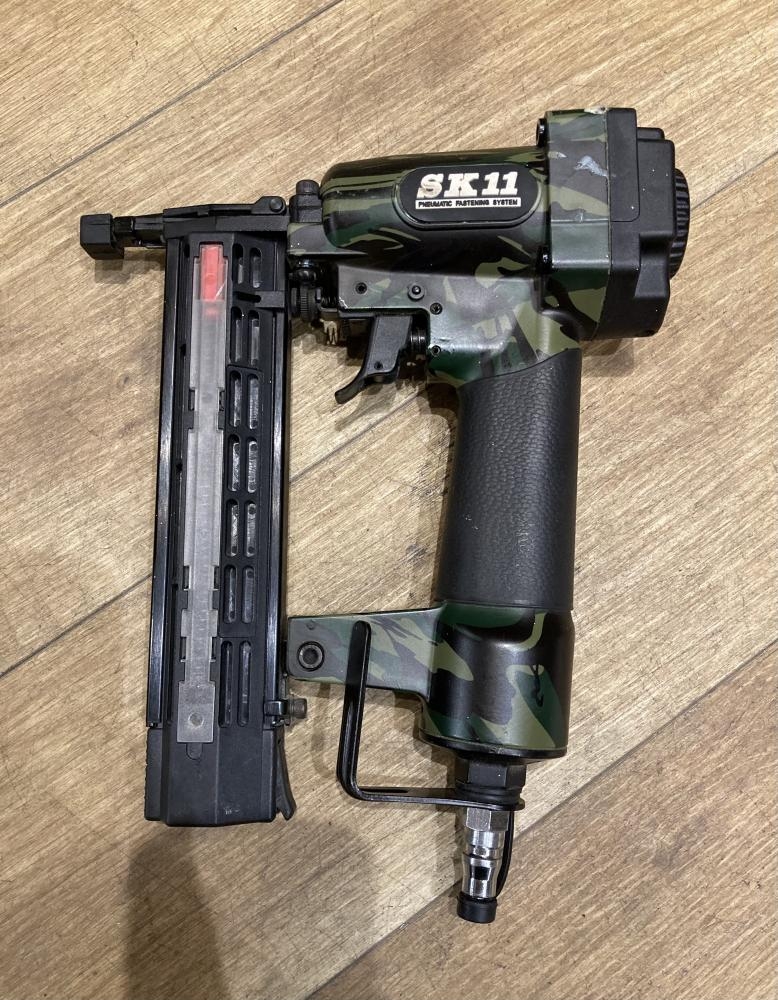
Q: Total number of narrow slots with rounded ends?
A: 14